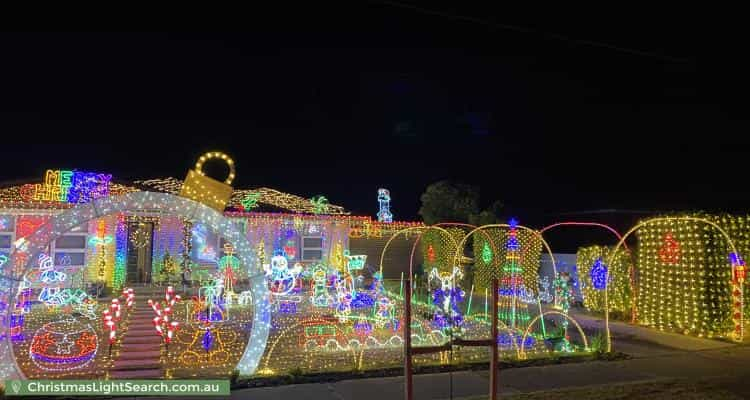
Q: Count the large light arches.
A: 5